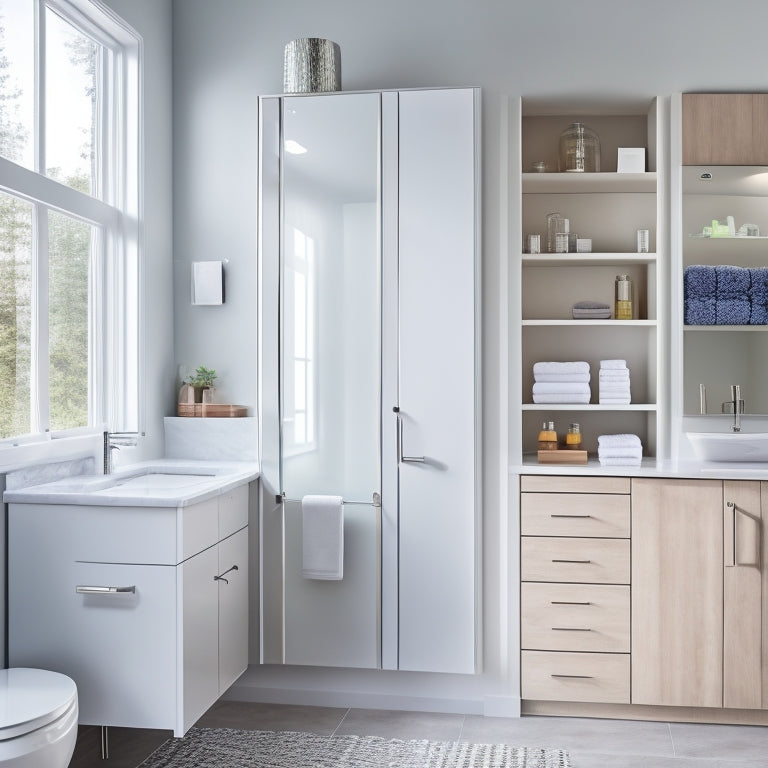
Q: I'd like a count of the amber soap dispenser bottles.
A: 2